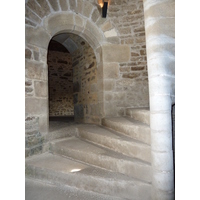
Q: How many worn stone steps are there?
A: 5